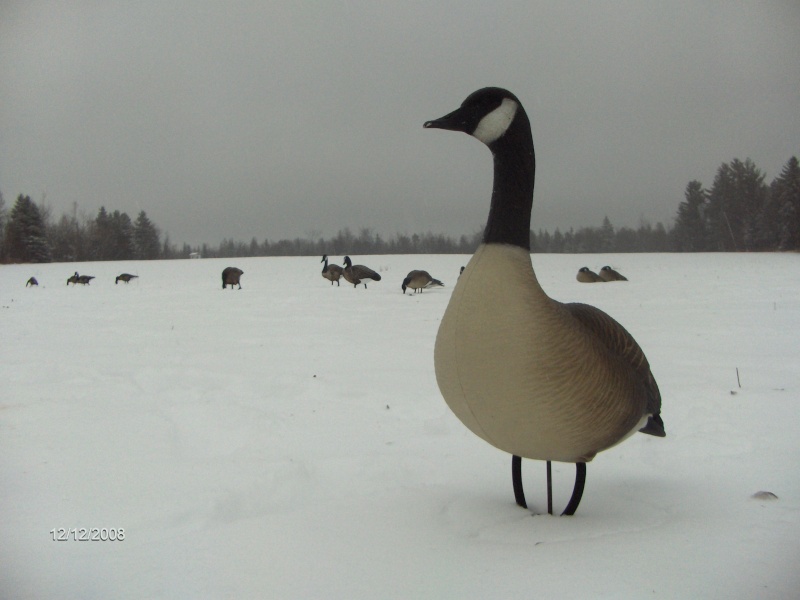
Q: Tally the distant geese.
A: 11